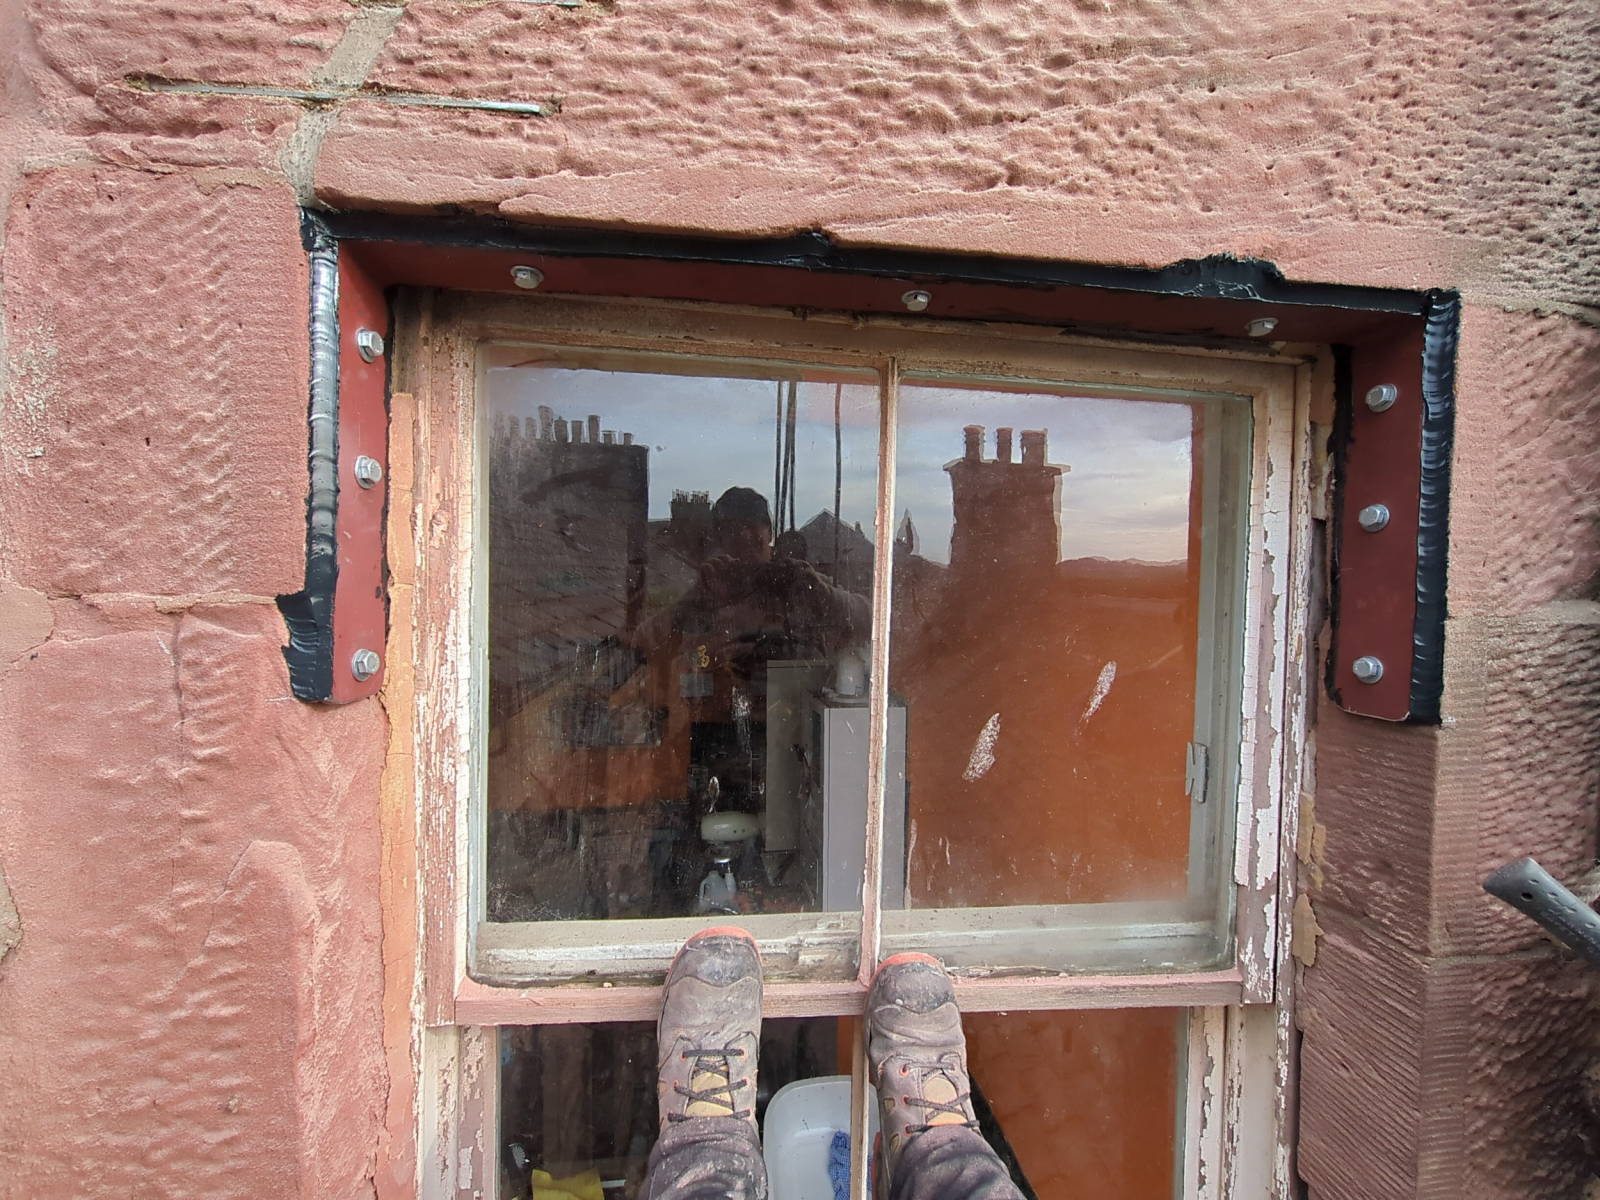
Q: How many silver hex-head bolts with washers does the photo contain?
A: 9